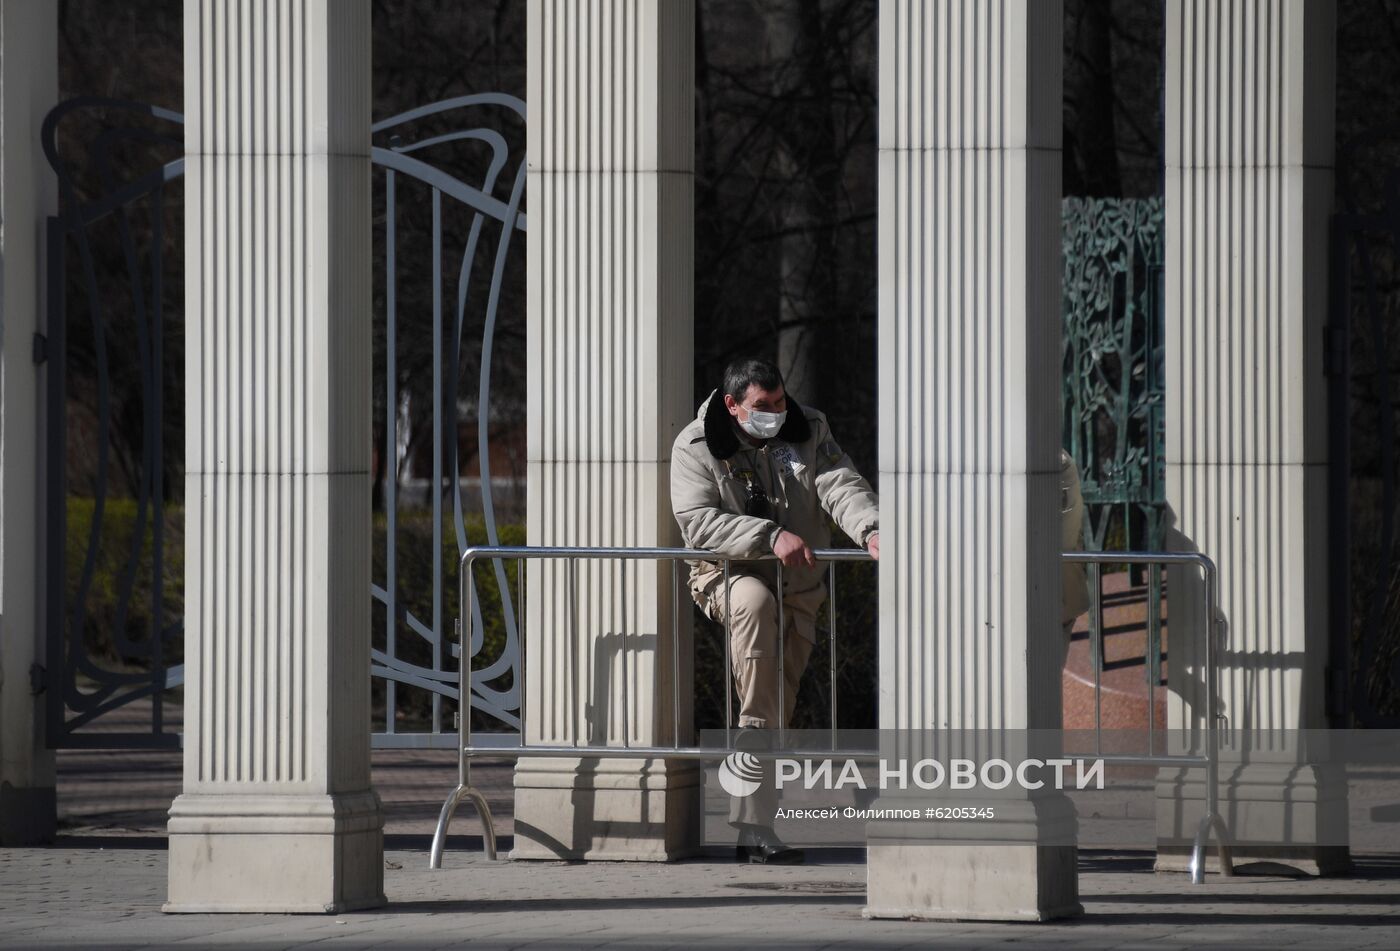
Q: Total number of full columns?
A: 4